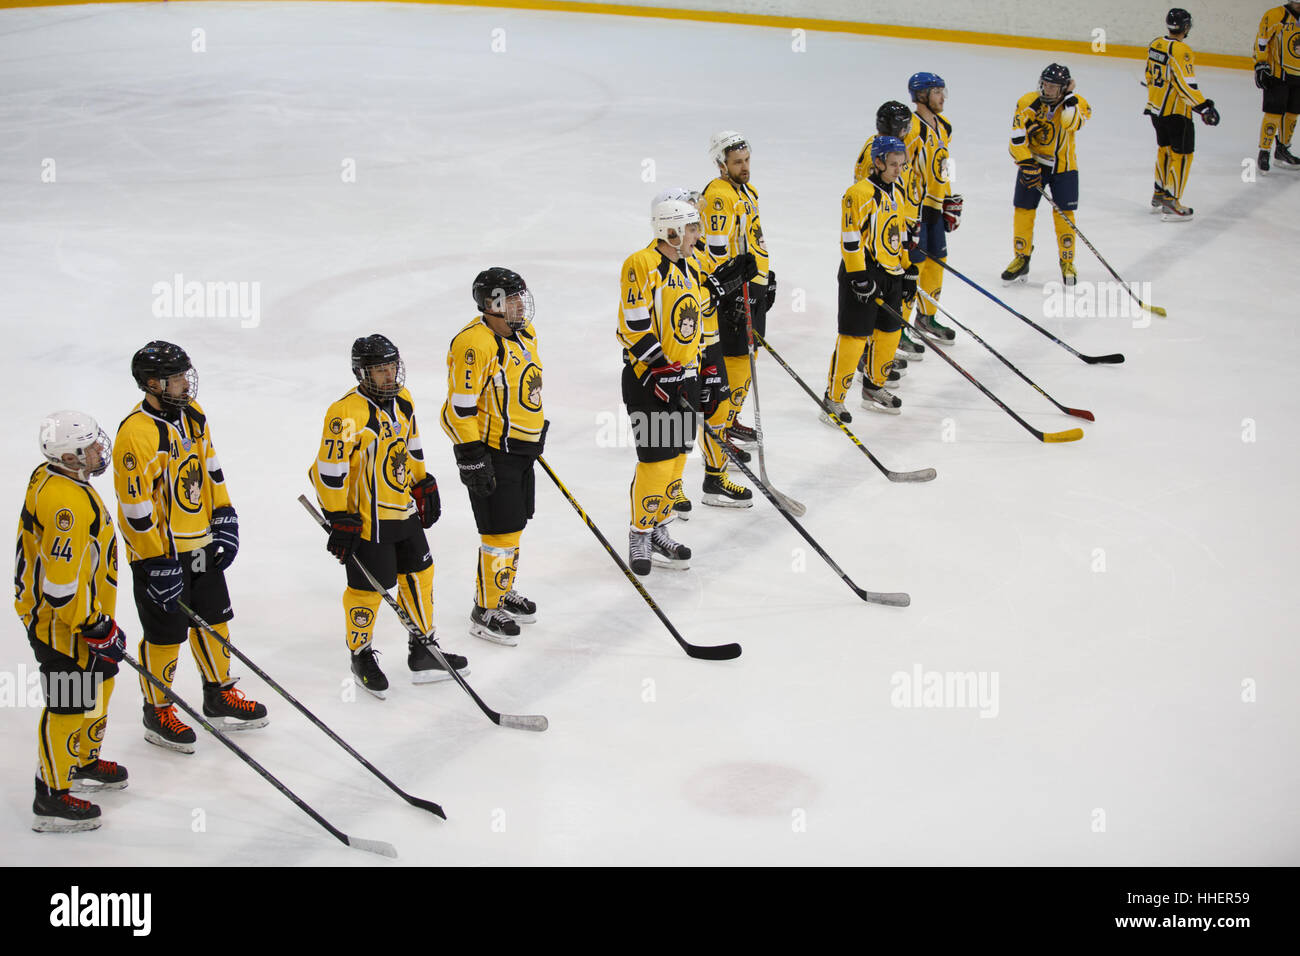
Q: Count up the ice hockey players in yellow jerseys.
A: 13